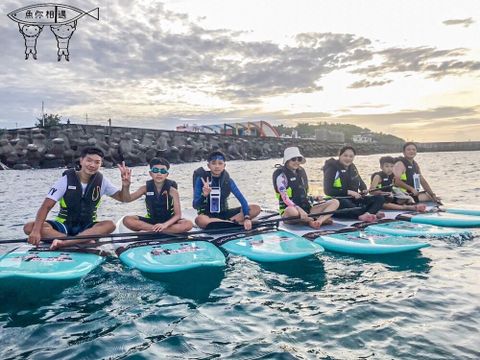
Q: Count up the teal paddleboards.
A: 7